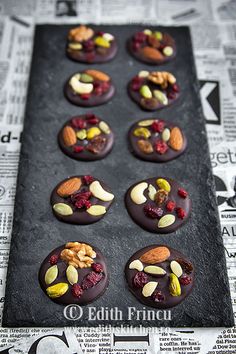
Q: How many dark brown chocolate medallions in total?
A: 10